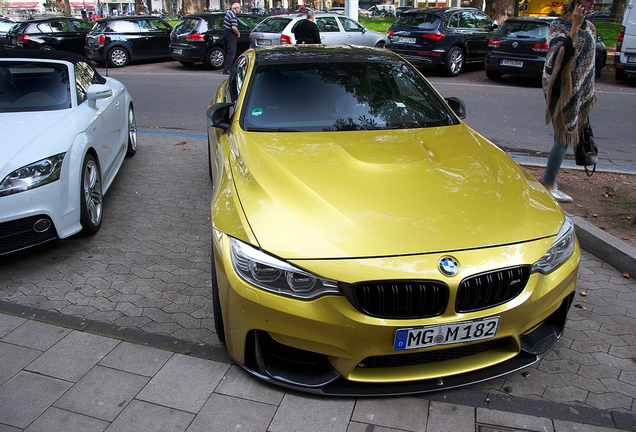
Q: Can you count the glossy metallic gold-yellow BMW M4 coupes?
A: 1